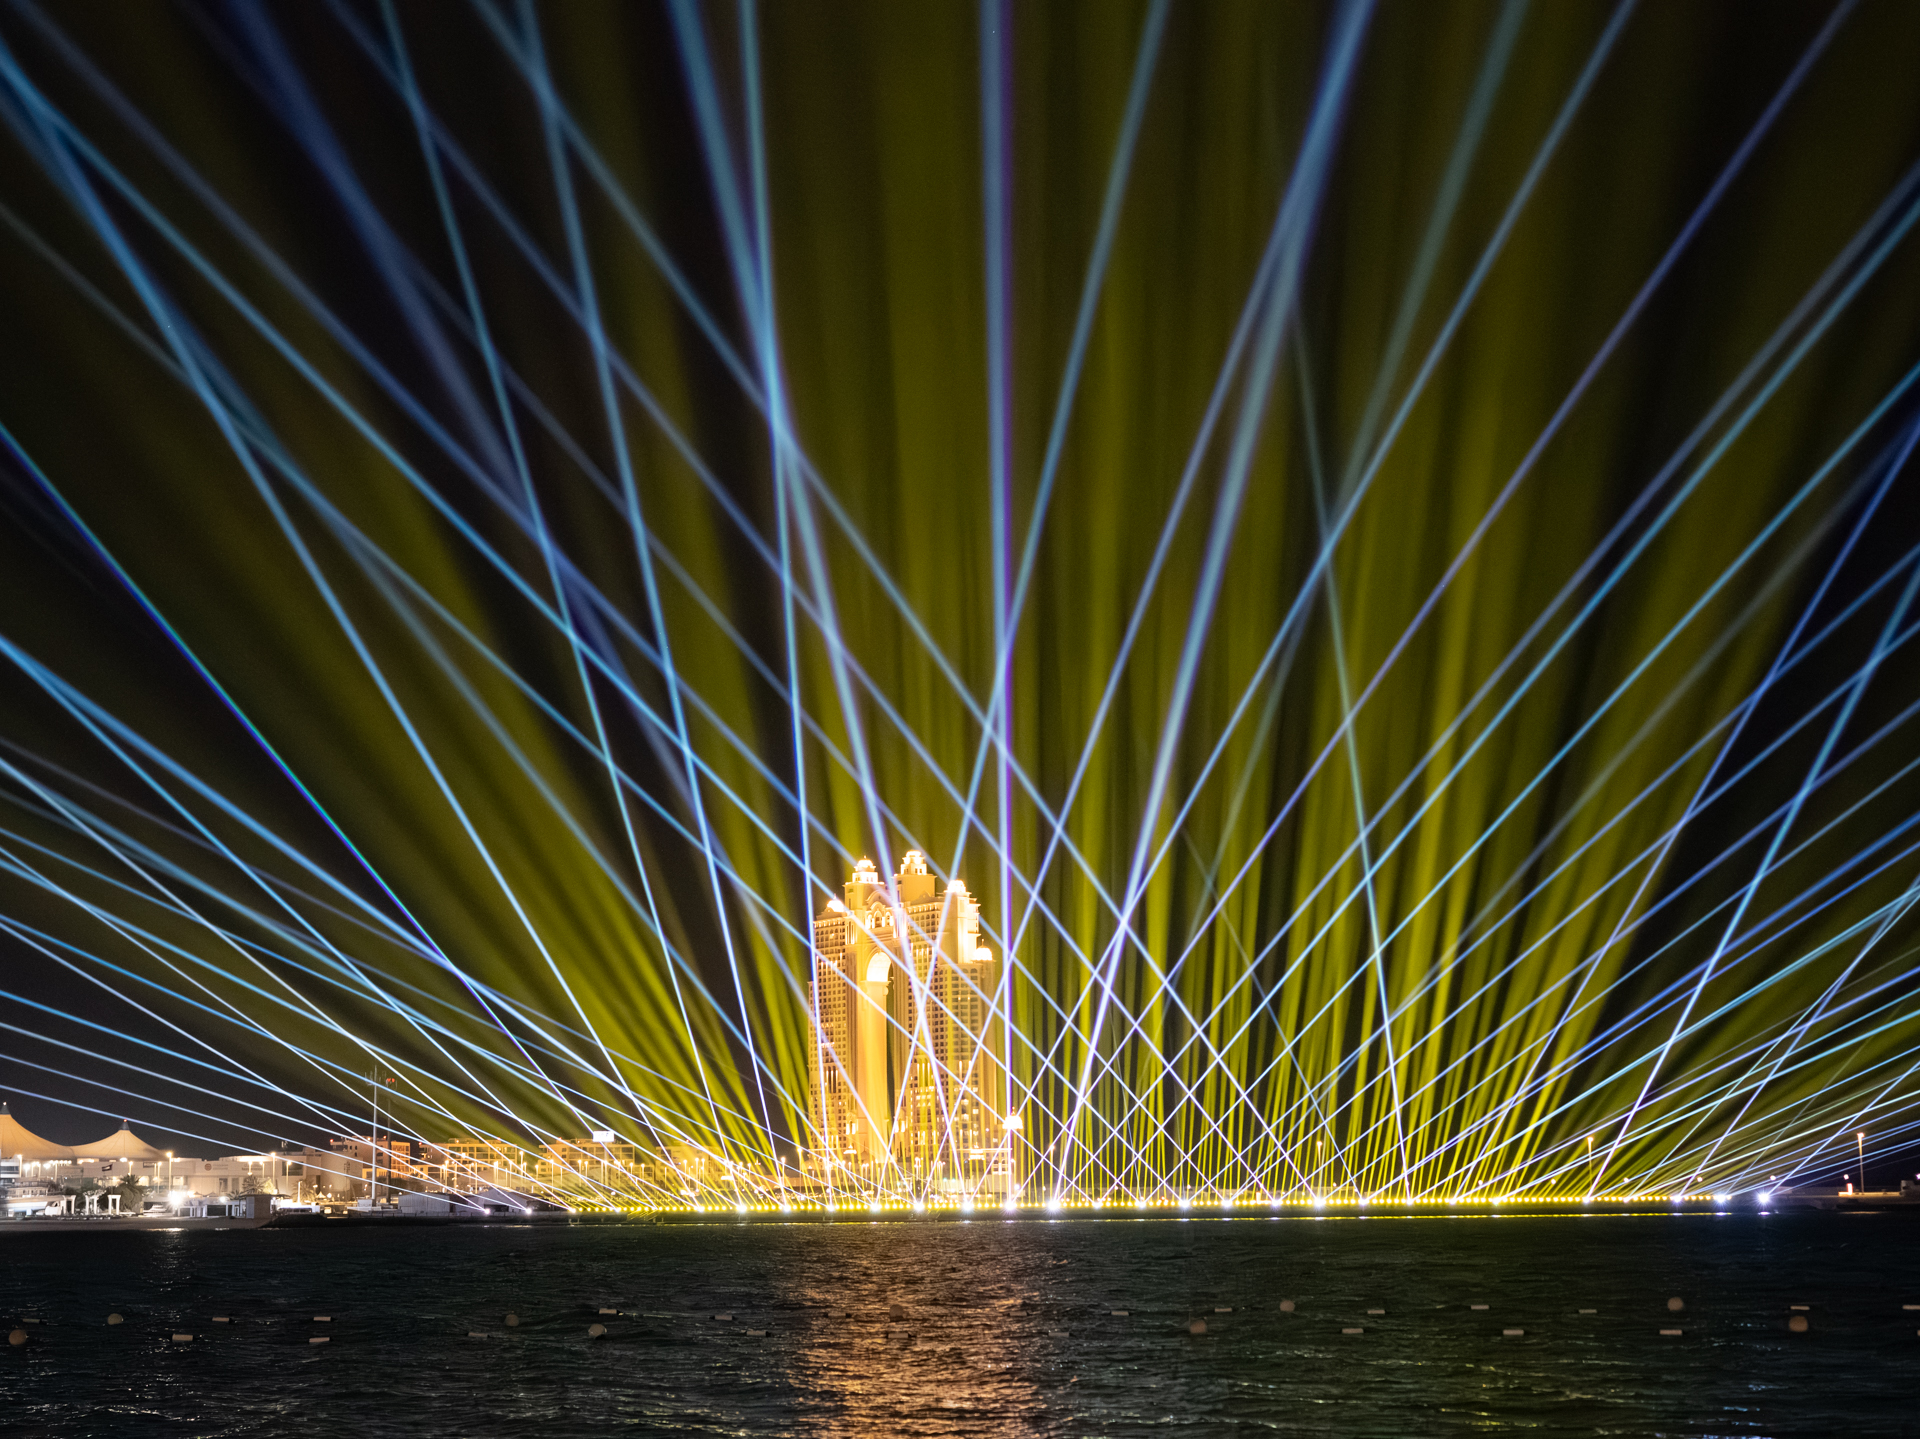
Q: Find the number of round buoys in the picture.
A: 9